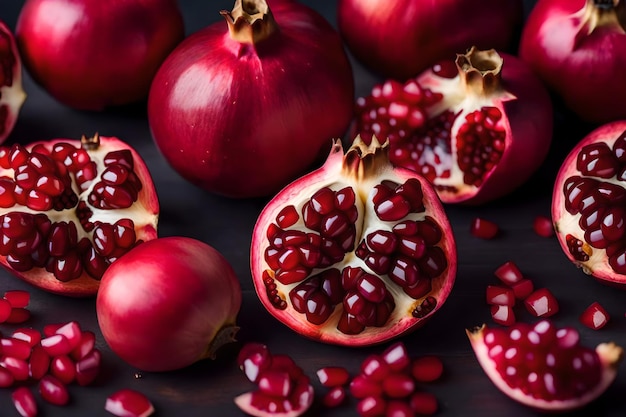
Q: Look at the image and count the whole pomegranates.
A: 5